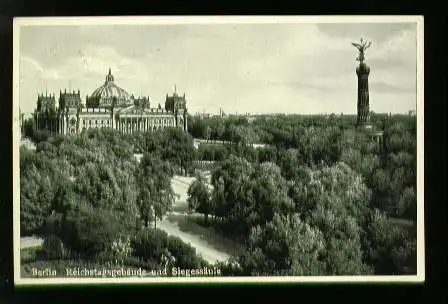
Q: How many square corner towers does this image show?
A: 4